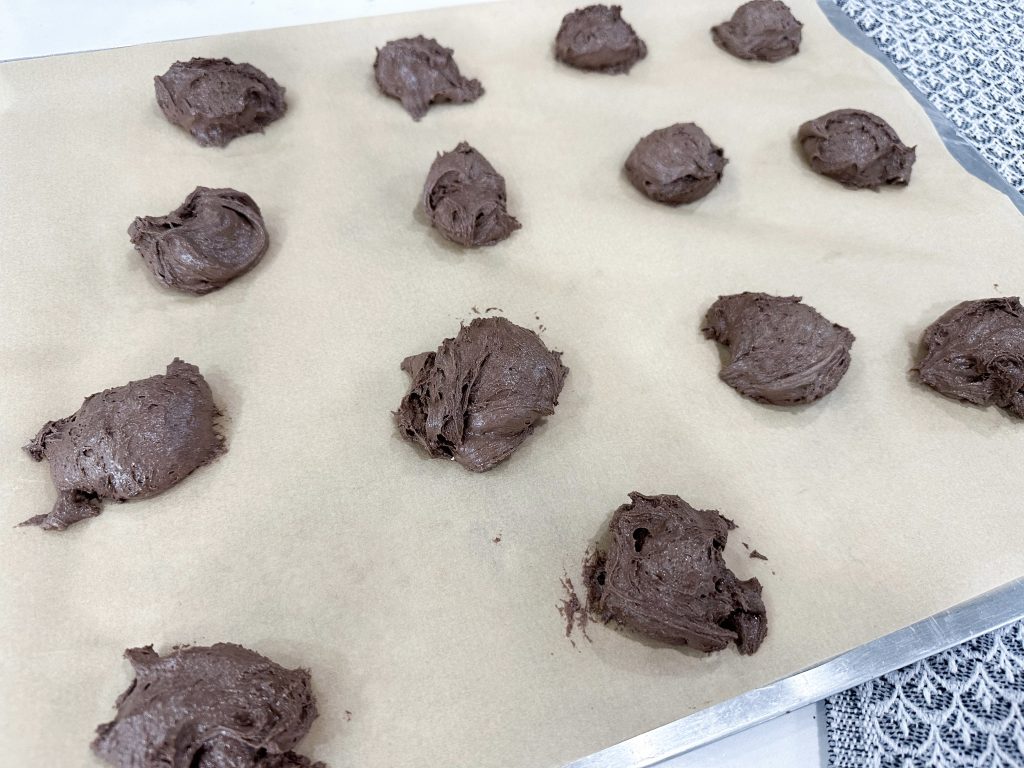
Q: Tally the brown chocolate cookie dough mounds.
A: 14